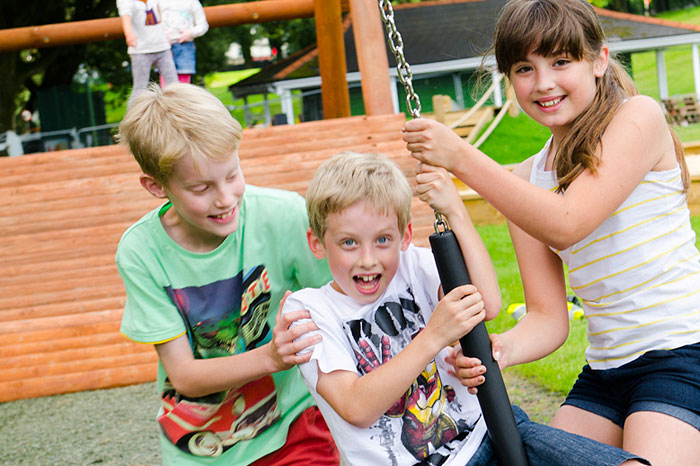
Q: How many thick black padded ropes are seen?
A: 1